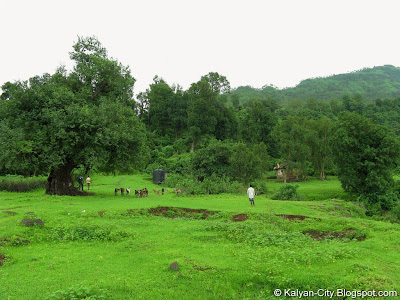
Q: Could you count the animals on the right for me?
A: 0